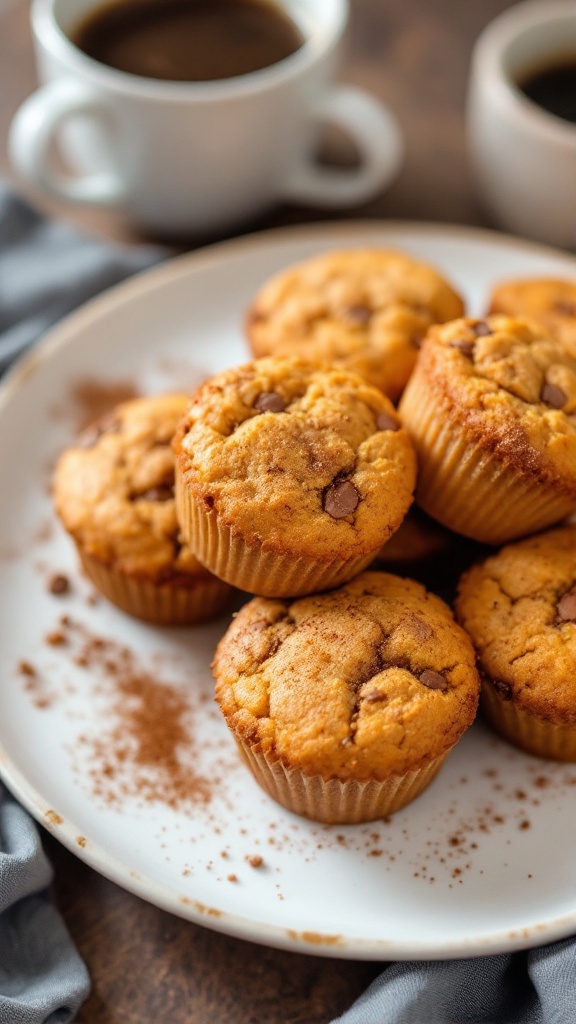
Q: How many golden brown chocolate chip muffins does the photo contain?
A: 7